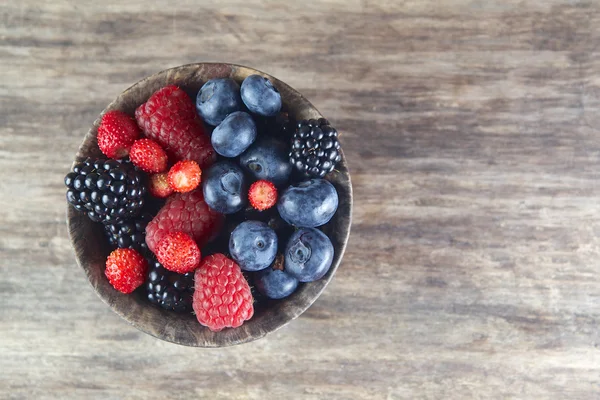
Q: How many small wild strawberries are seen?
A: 7